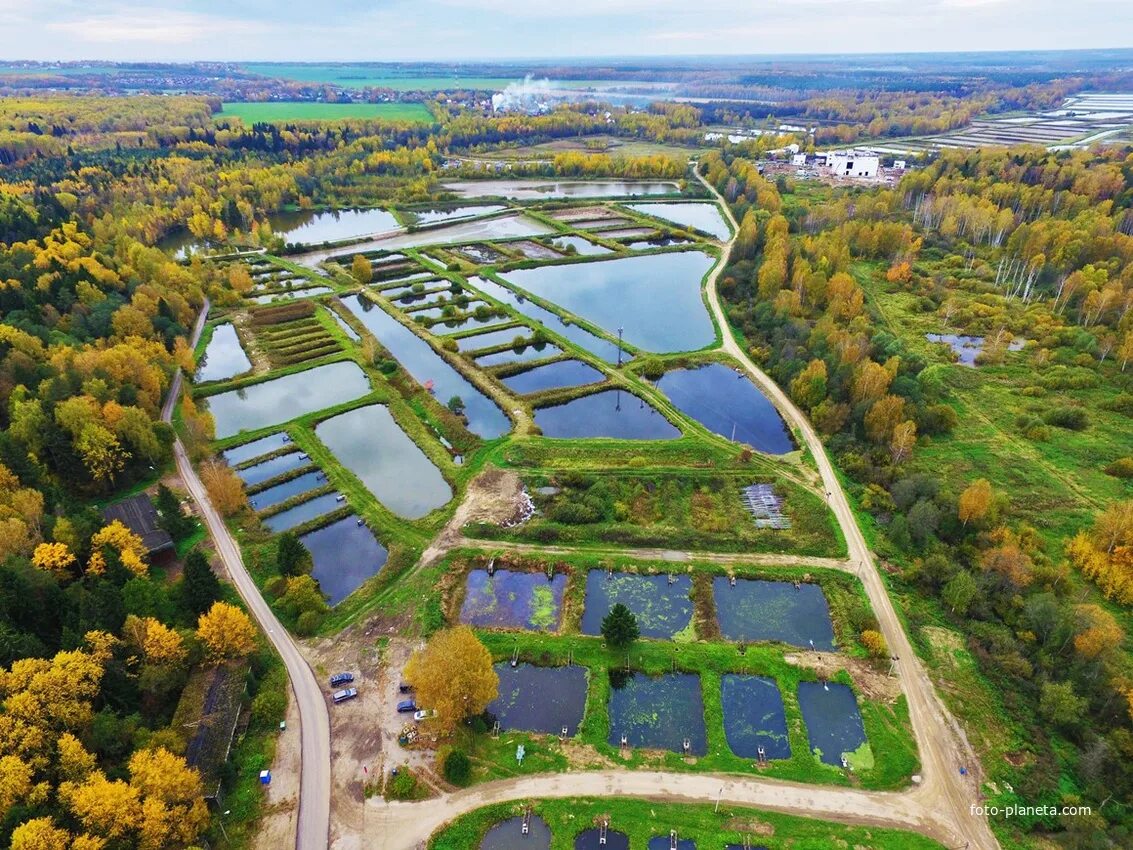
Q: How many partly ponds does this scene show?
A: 4